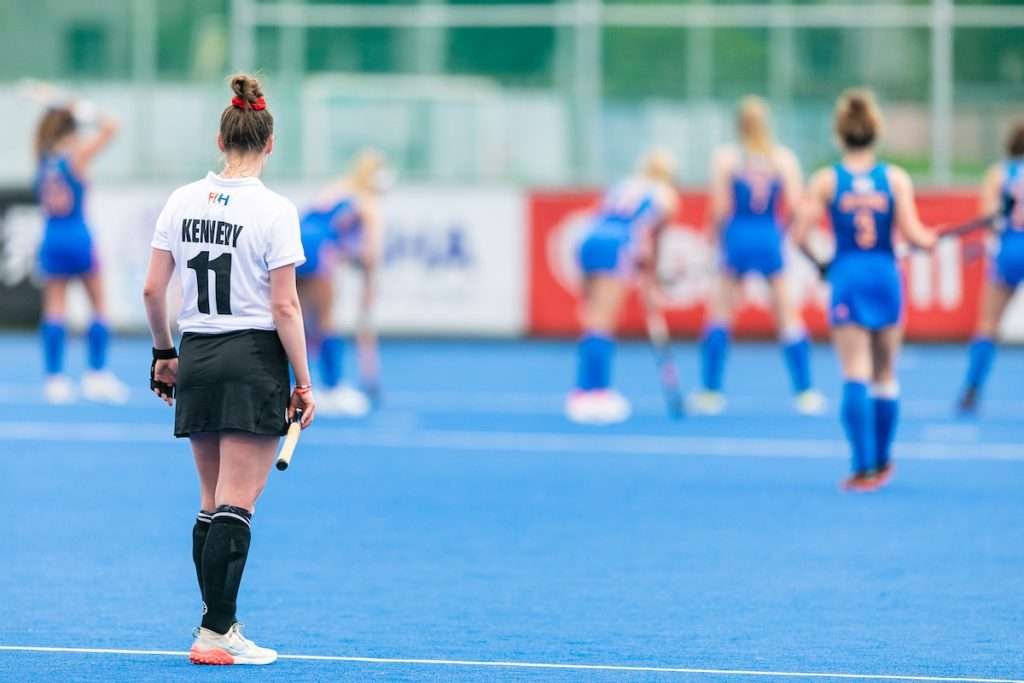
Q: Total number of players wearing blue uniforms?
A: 6